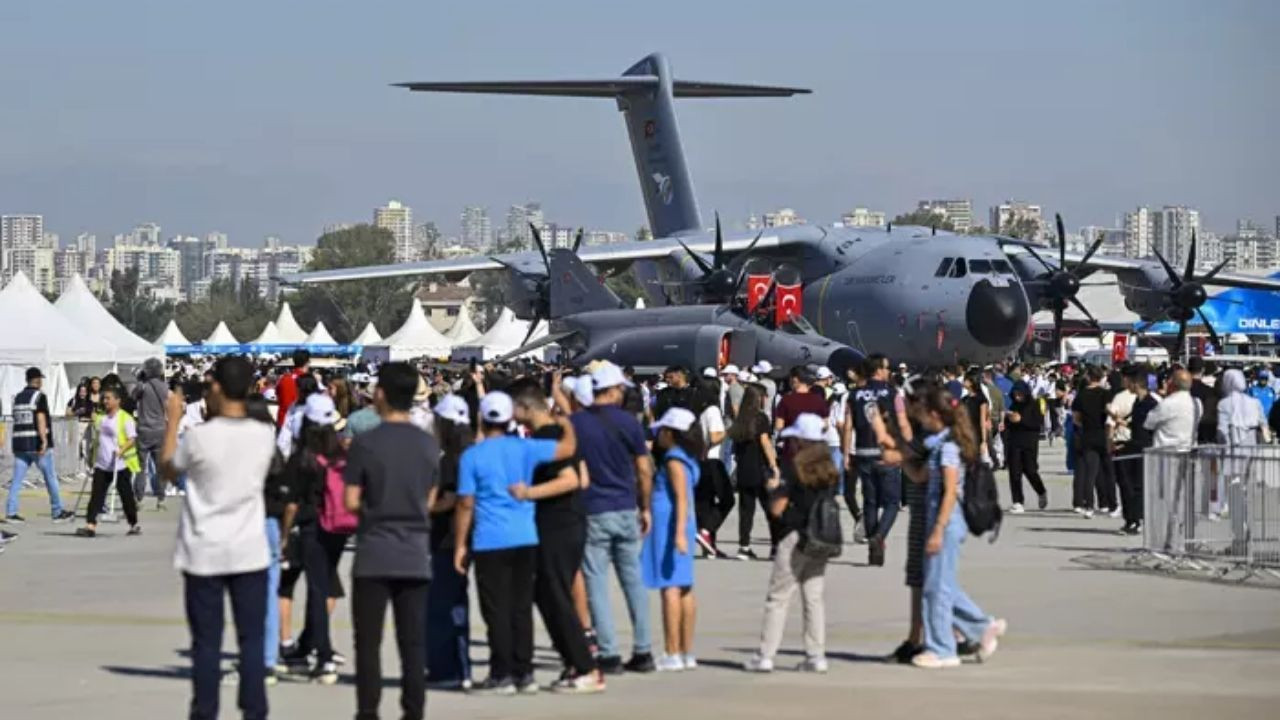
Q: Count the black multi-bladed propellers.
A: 4